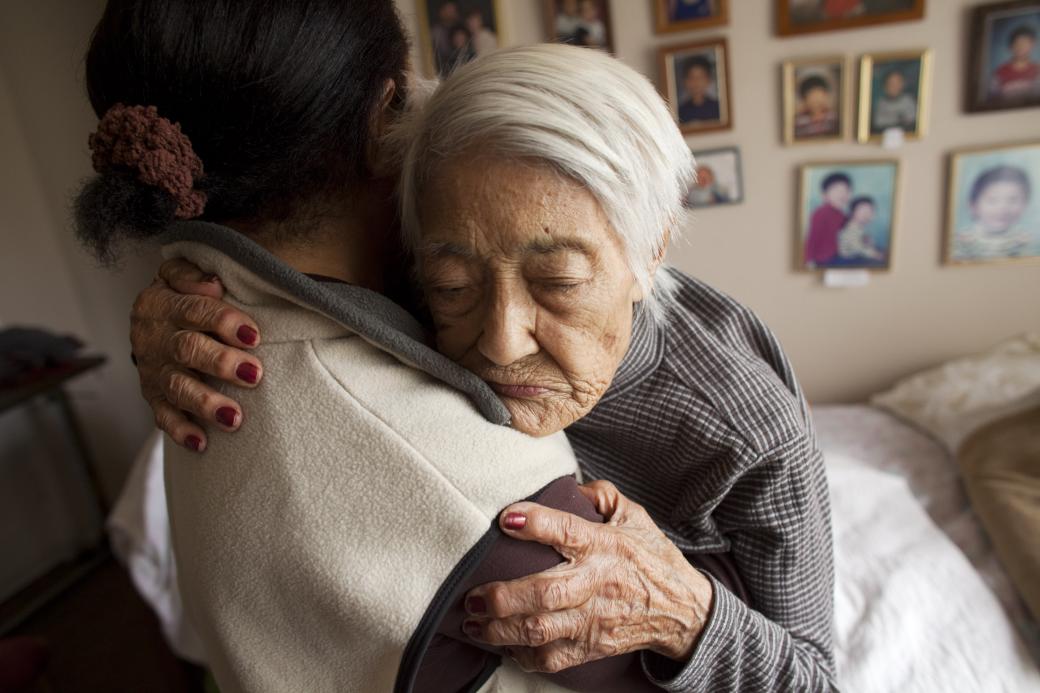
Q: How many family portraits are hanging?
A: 11